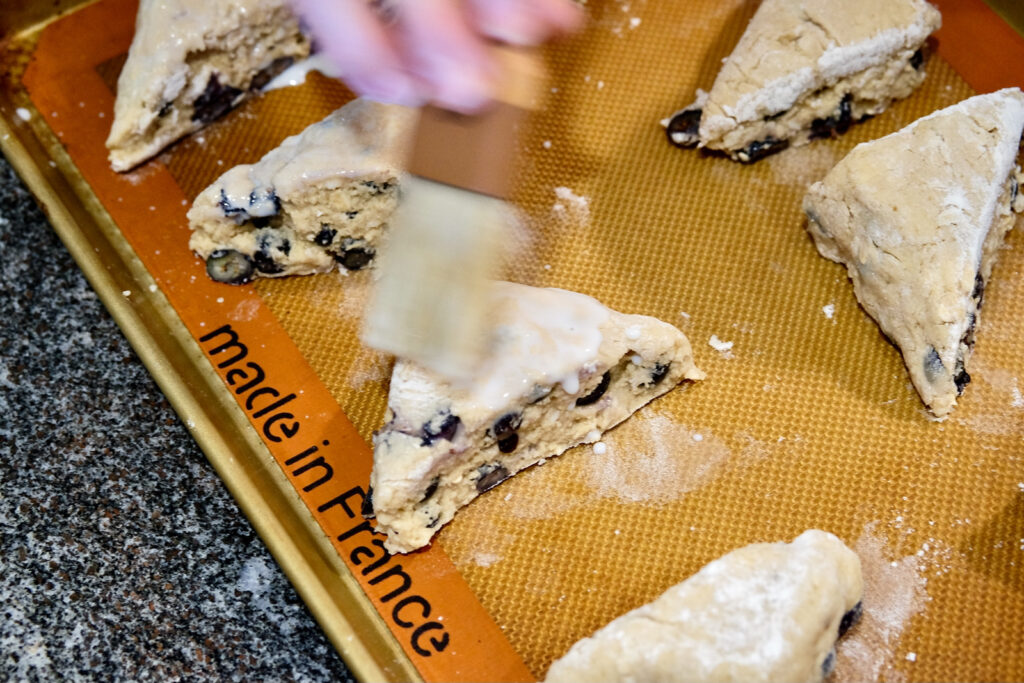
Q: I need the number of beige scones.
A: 6